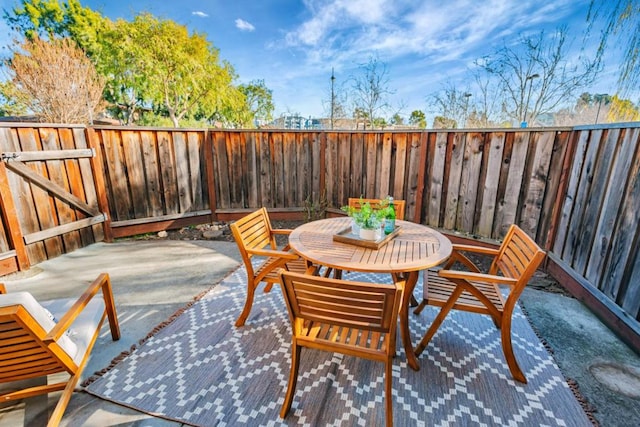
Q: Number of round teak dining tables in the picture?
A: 1